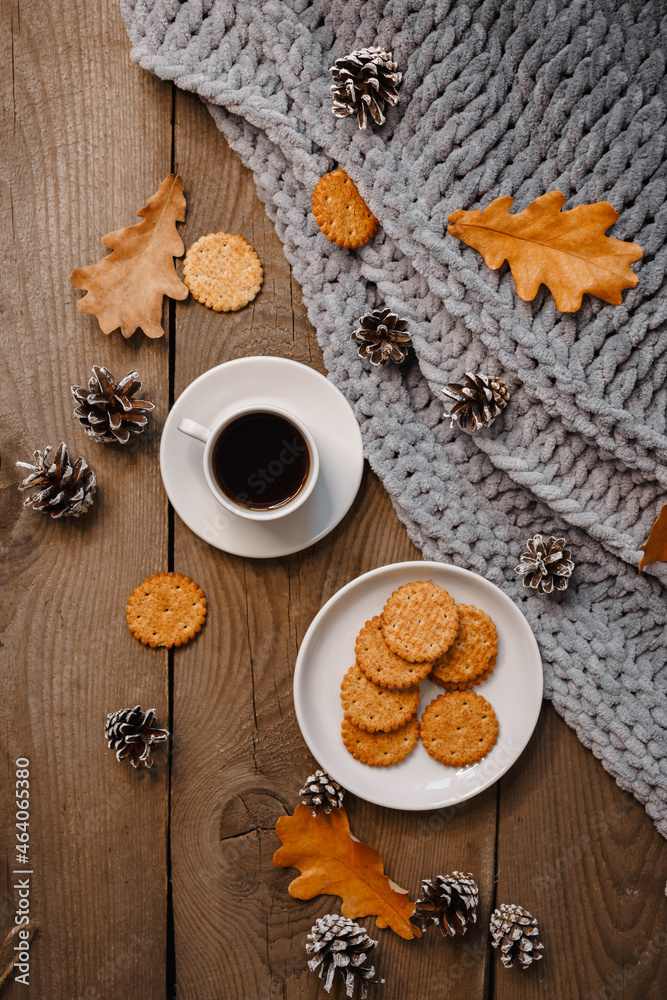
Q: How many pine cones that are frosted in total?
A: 11